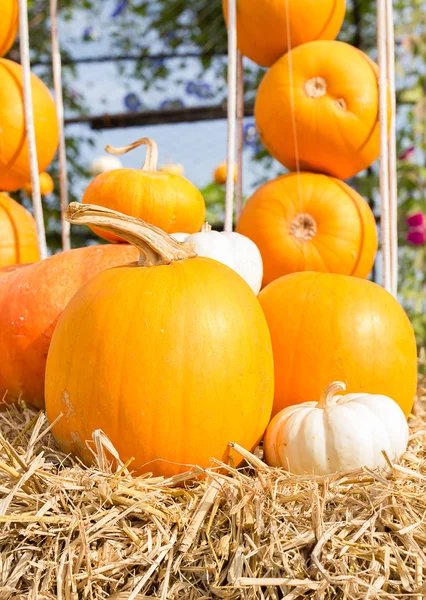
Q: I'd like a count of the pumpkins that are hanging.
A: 6